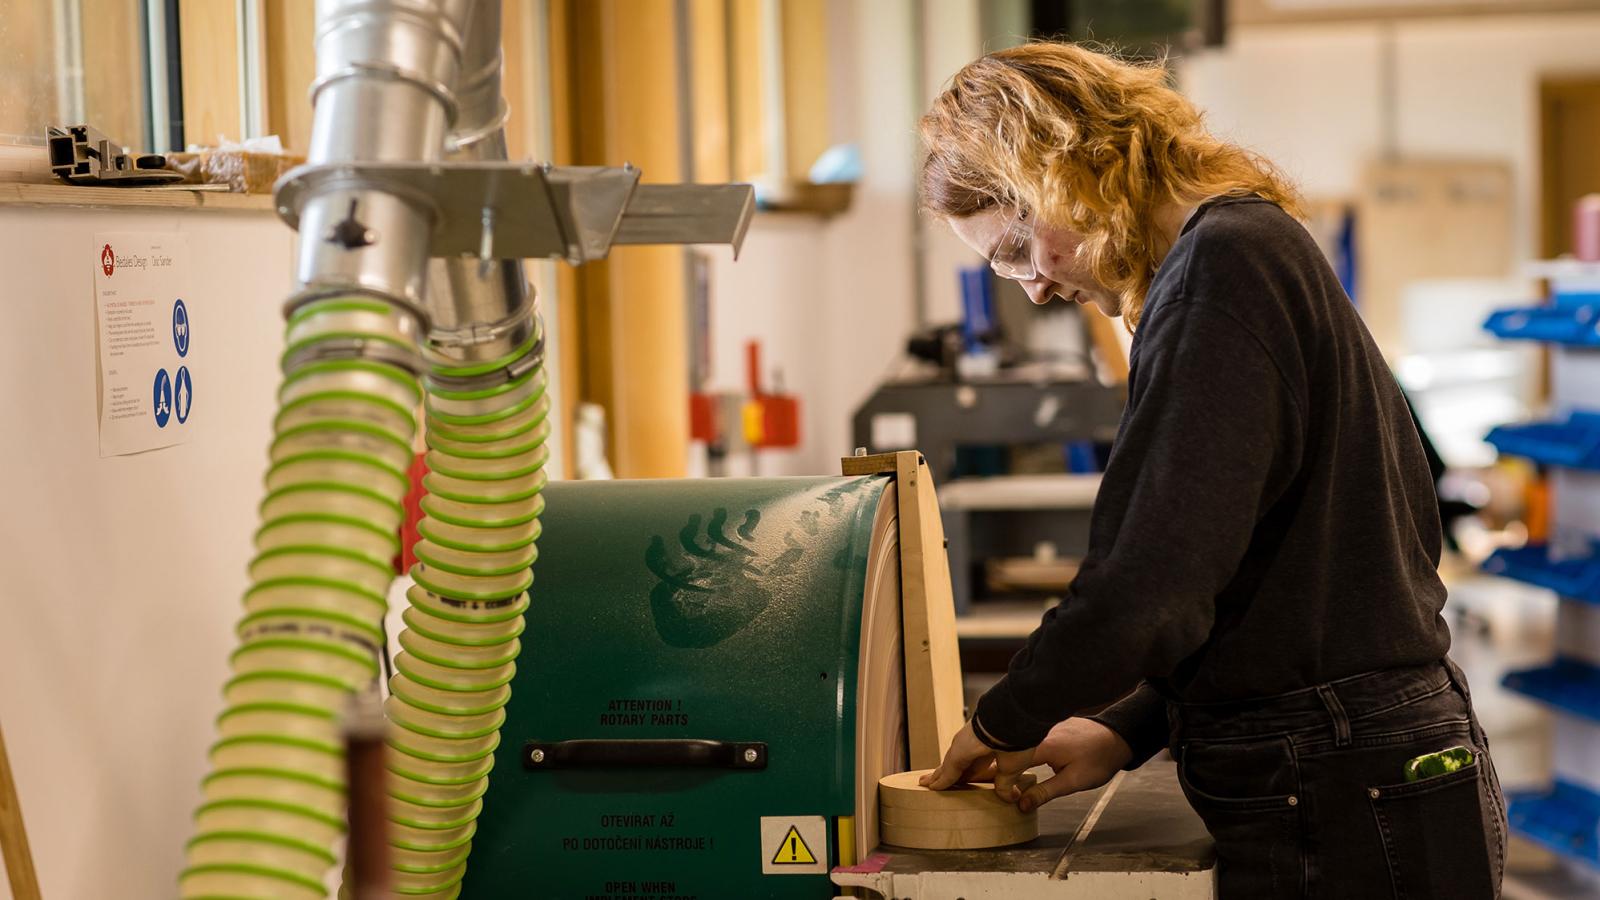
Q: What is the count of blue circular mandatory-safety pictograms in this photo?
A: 3